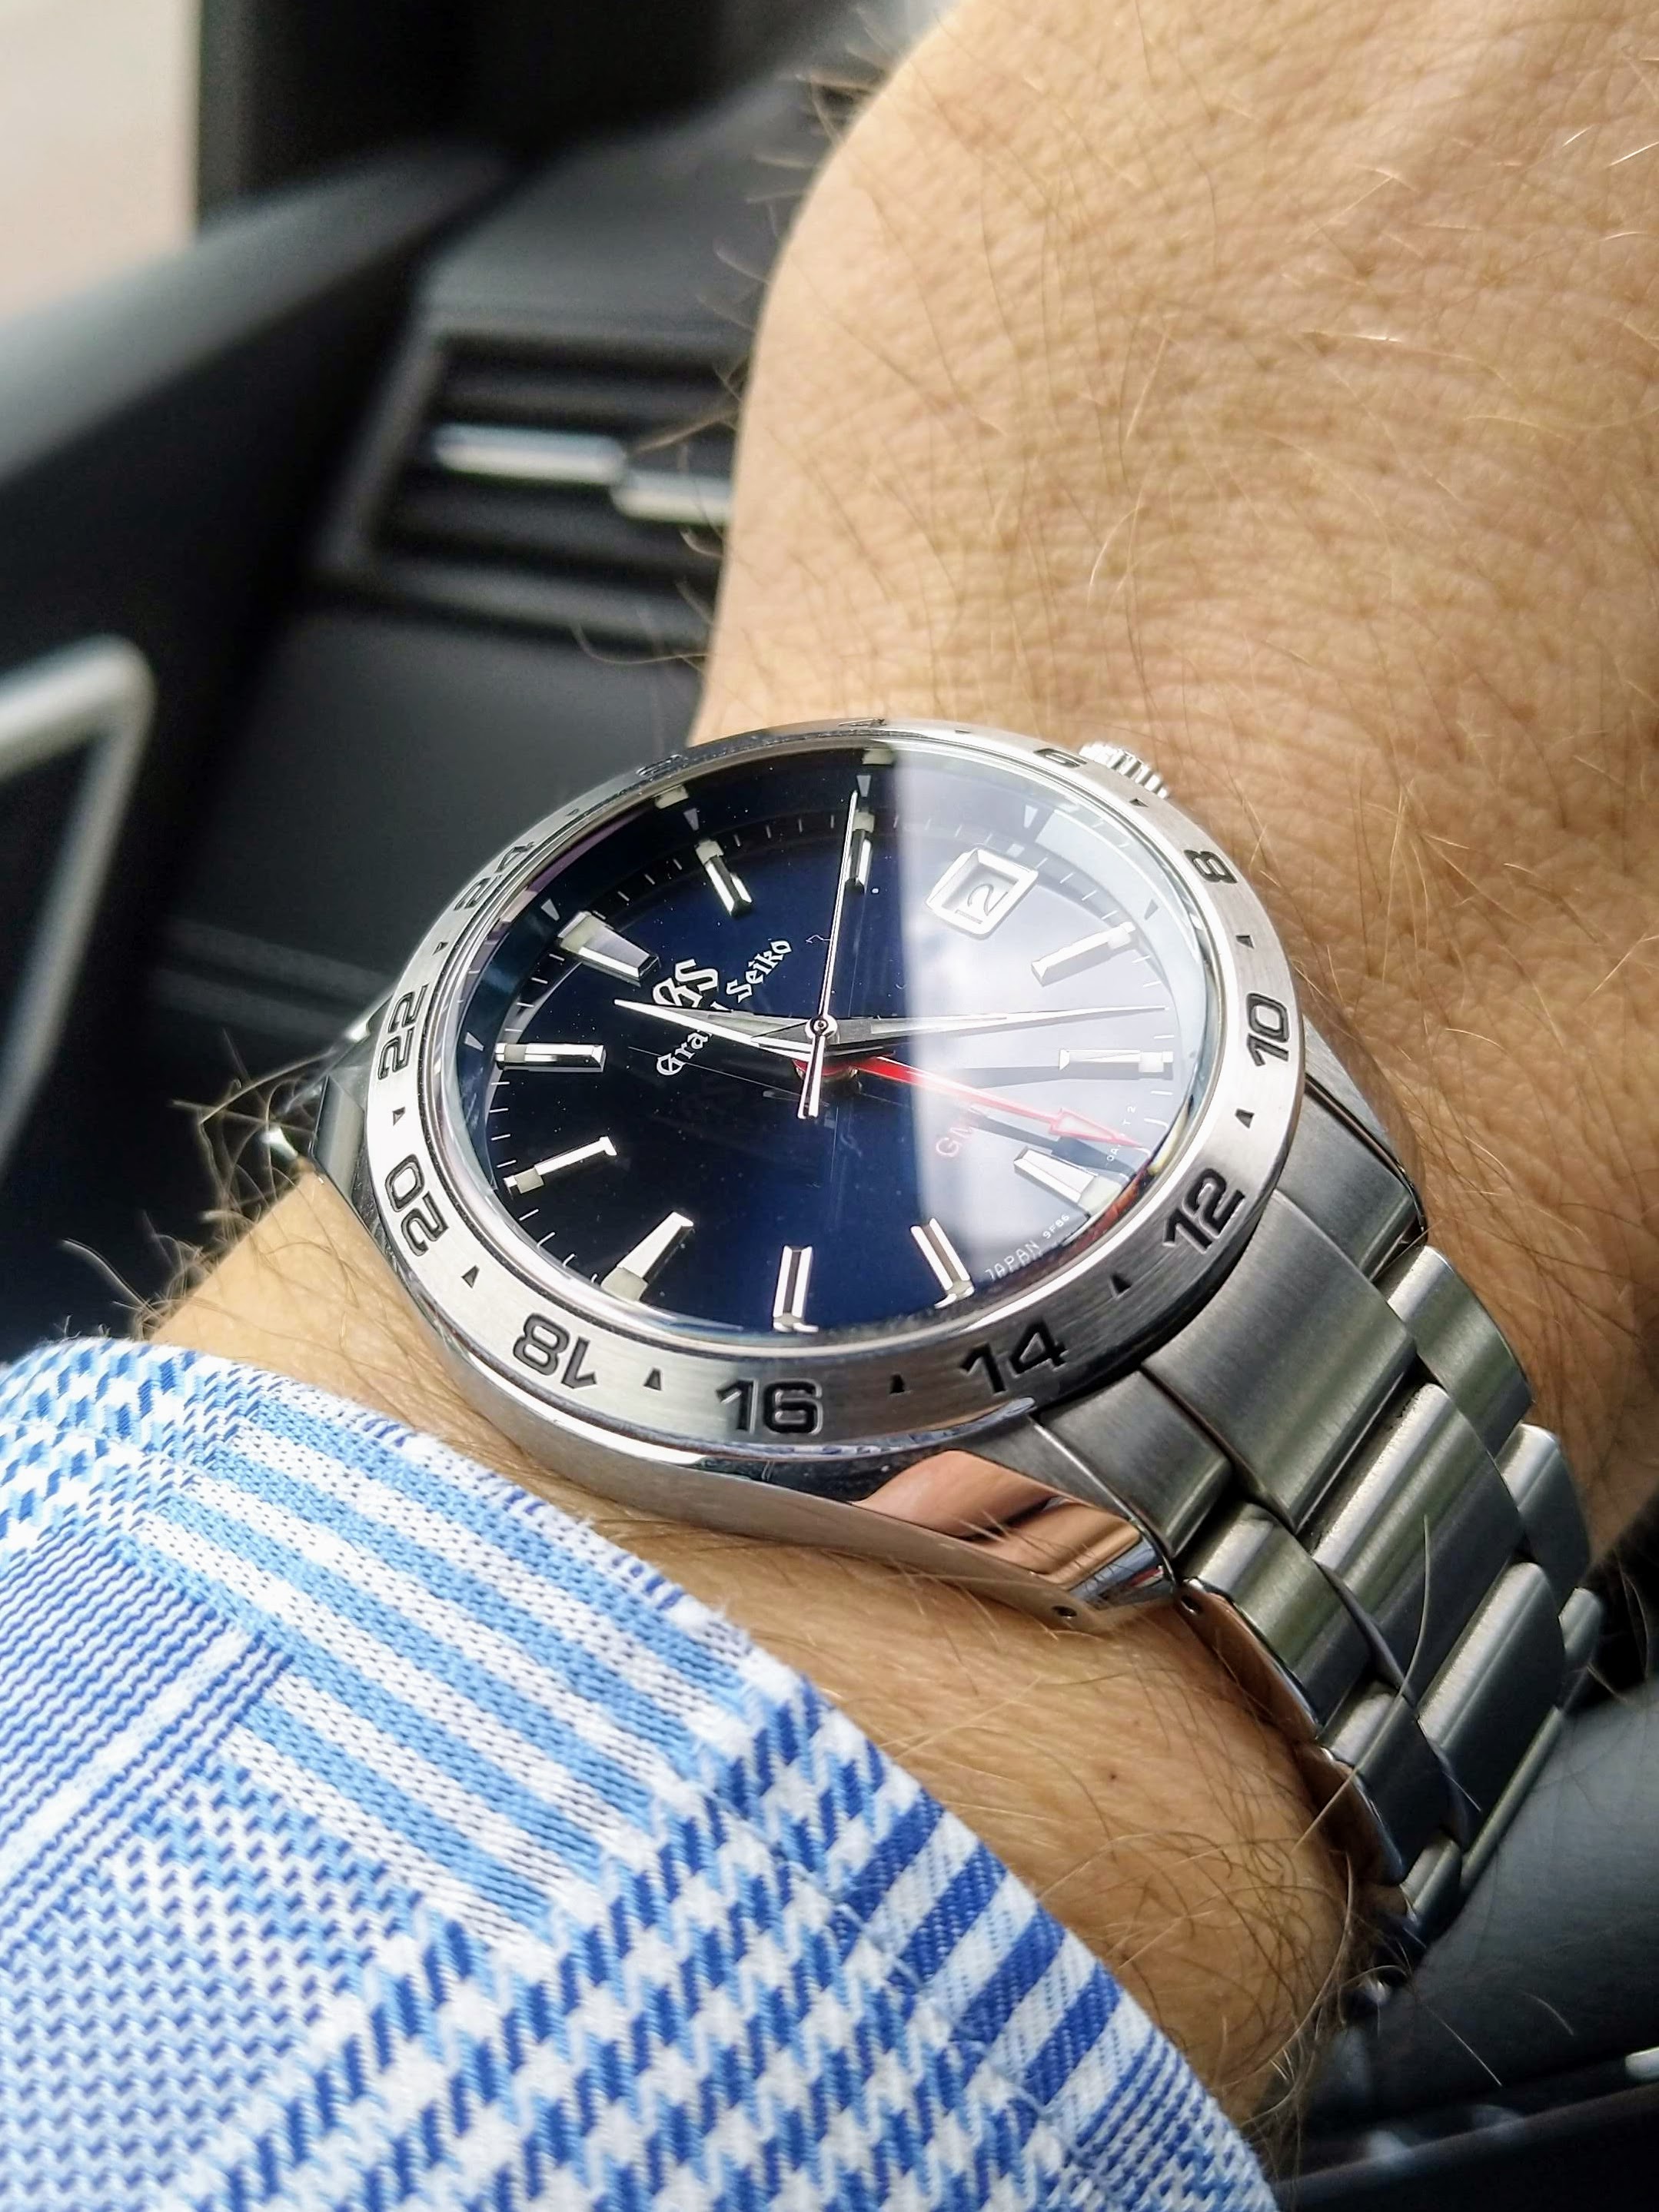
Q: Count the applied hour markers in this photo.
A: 11